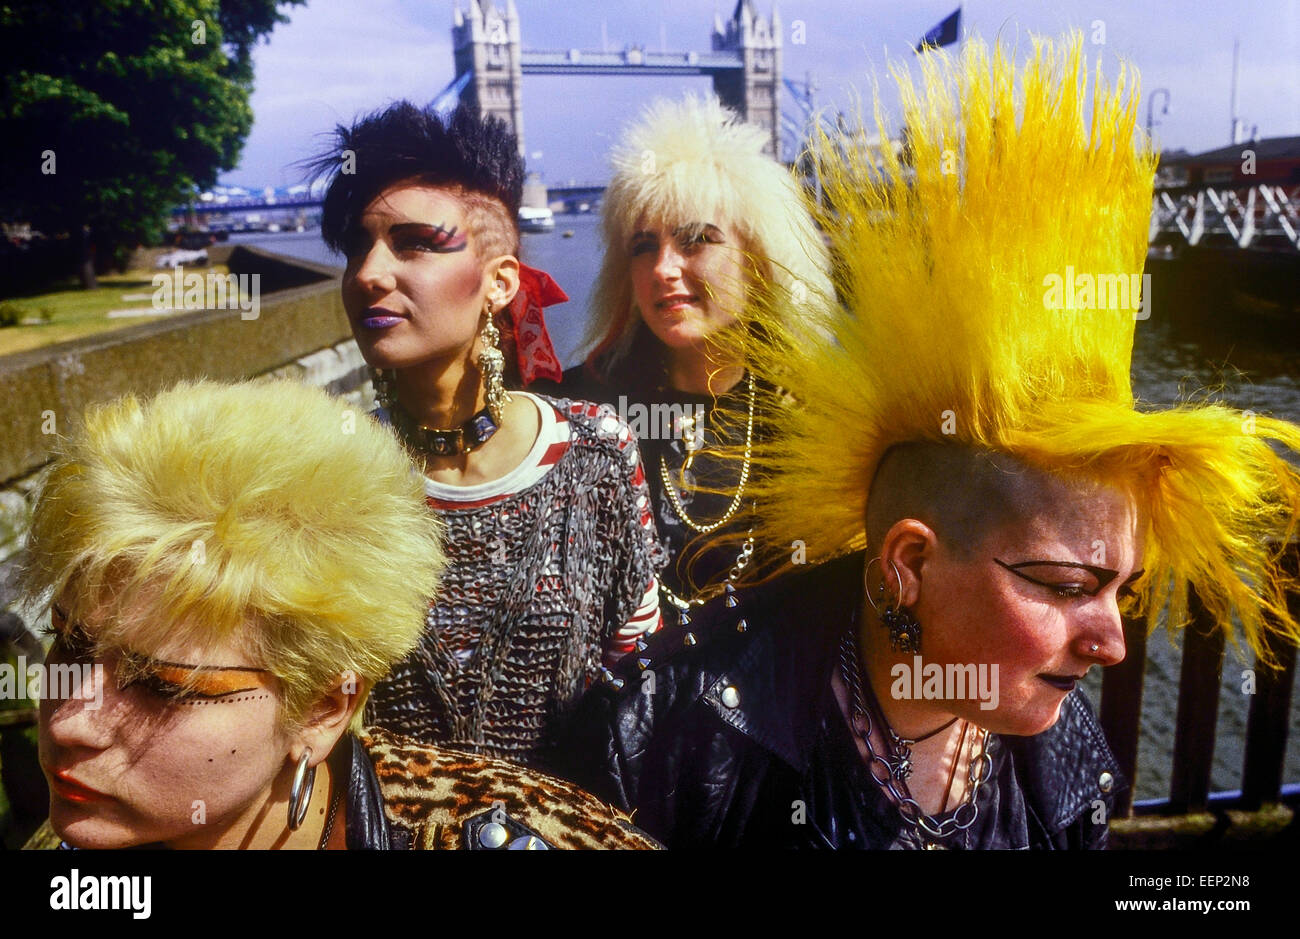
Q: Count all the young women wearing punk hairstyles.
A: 4